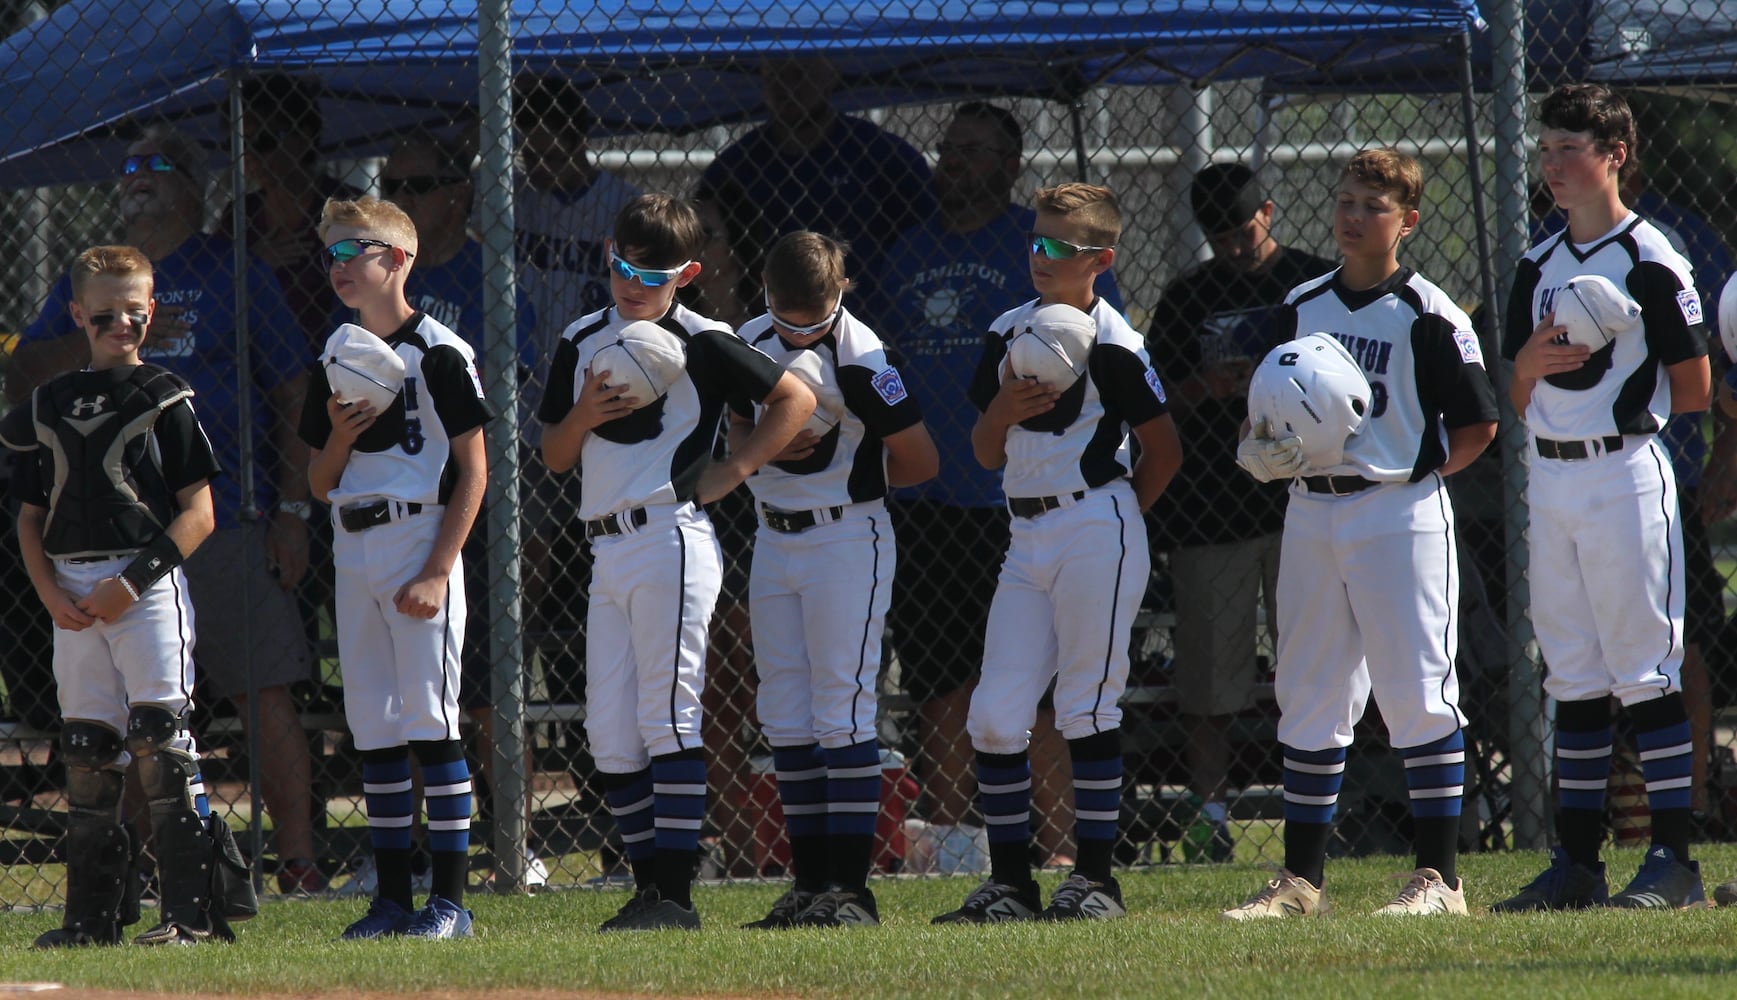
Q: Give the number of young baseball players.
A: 7